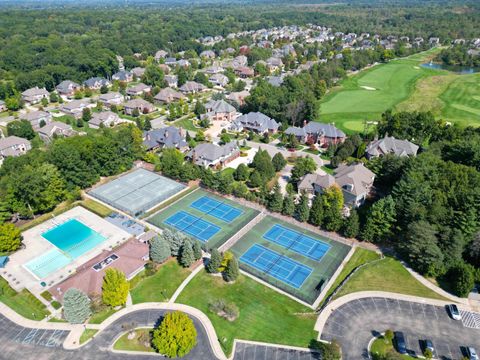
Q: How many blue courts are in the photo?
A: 4